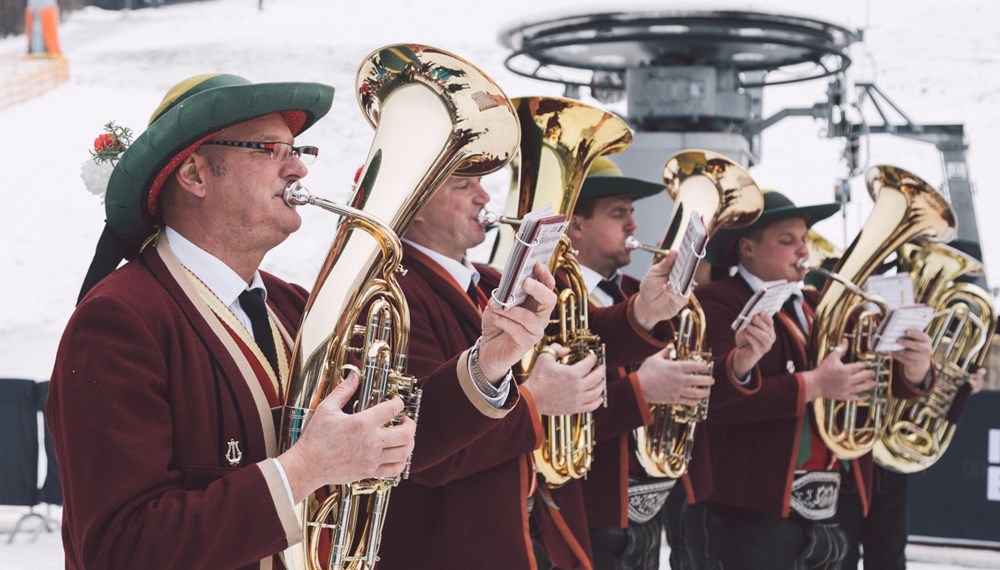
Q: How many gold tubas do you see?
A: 5